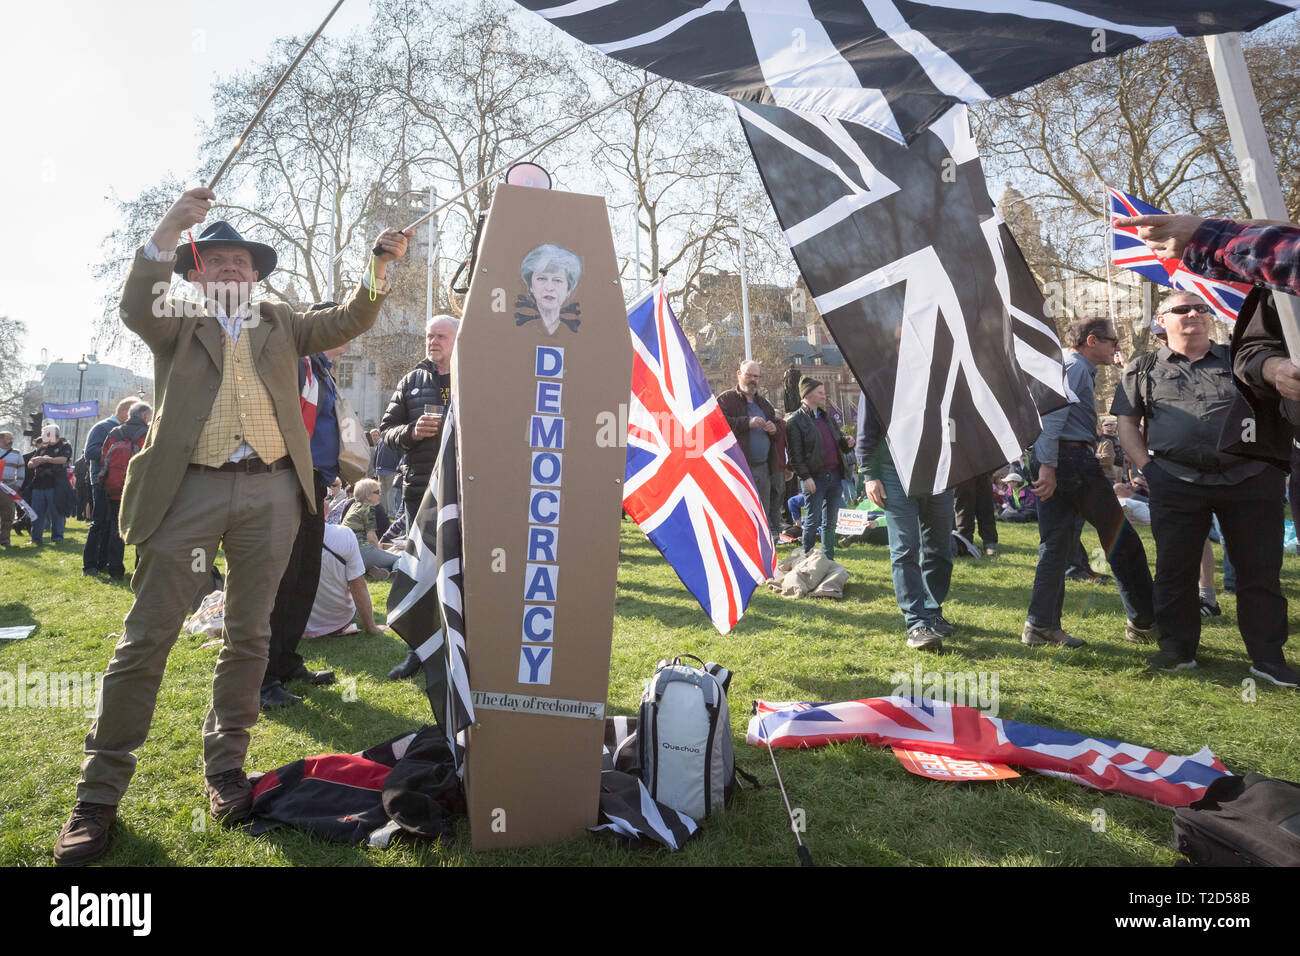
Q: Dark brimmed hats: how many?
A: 1